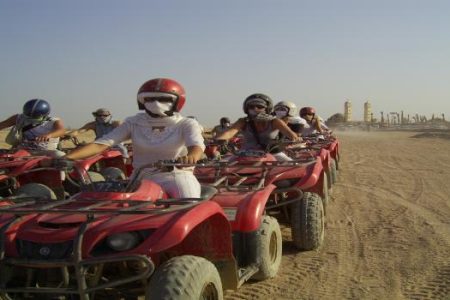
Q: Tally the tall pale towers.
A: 2